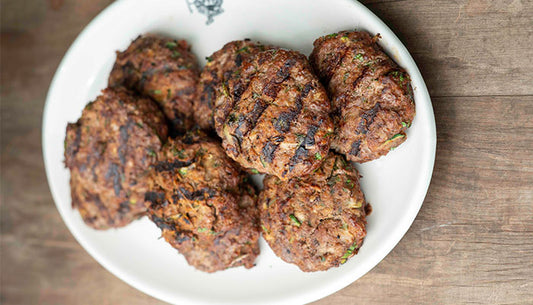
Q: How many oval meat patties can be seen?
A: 7